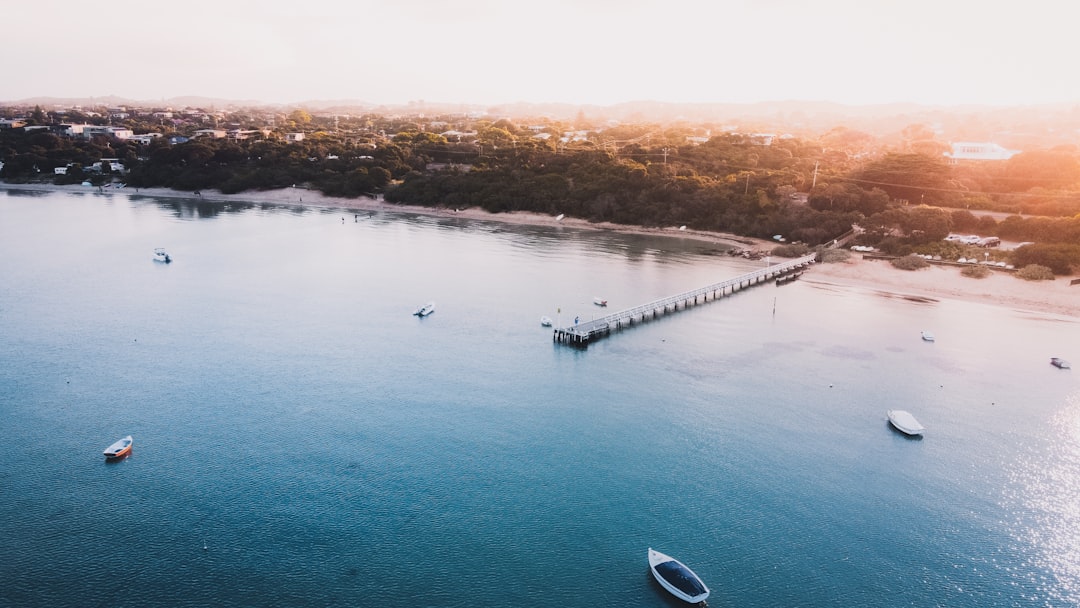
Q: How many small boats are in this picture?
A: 9